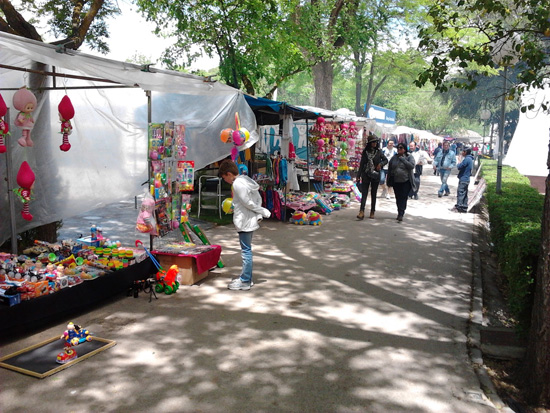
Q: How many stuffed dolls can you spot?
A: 4